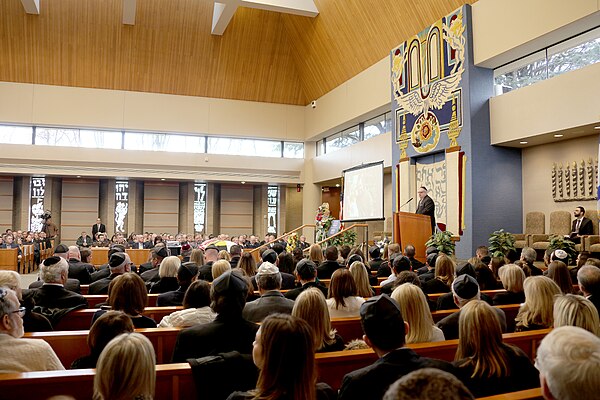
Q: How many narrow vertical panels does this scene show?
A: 4